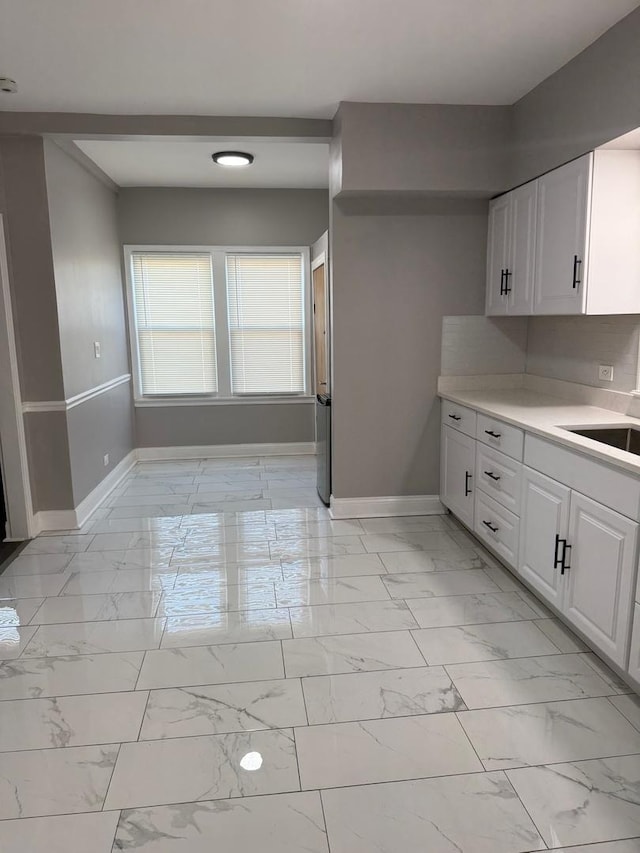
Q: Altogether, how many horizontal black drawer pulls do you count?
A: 4